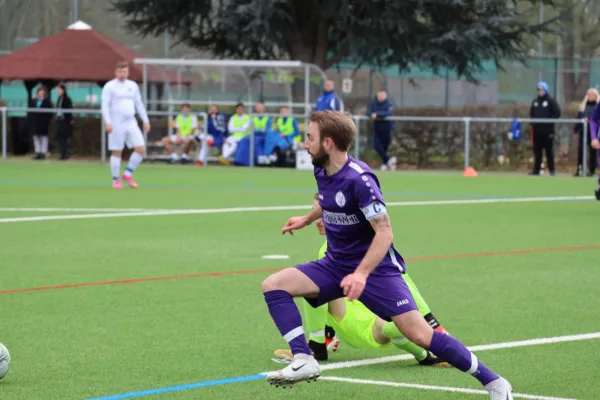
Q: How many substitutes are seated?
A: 5